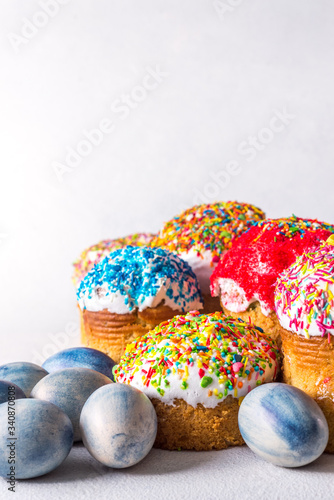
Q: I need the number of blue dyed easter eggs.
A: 7